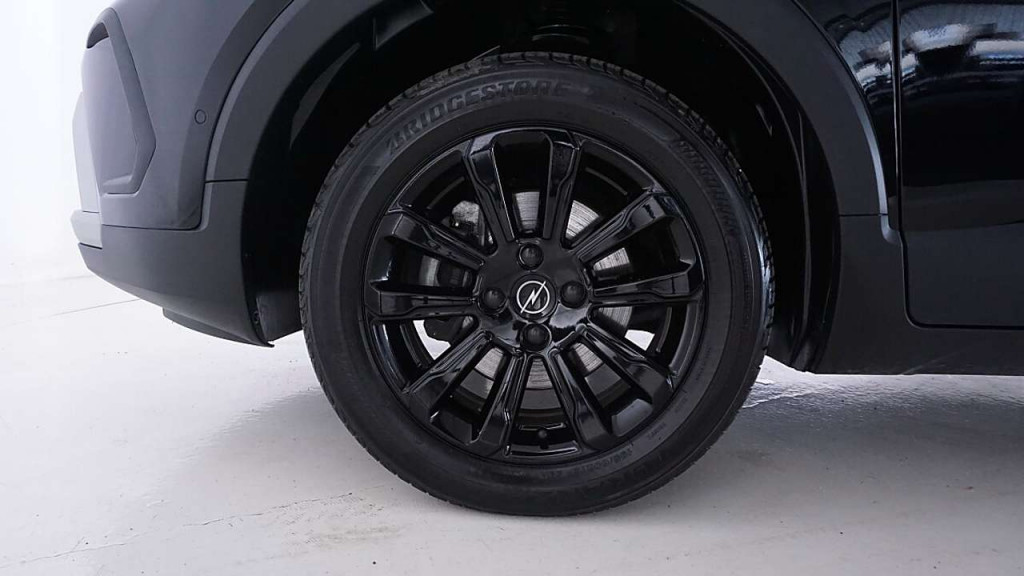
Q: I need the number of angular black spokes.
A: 10